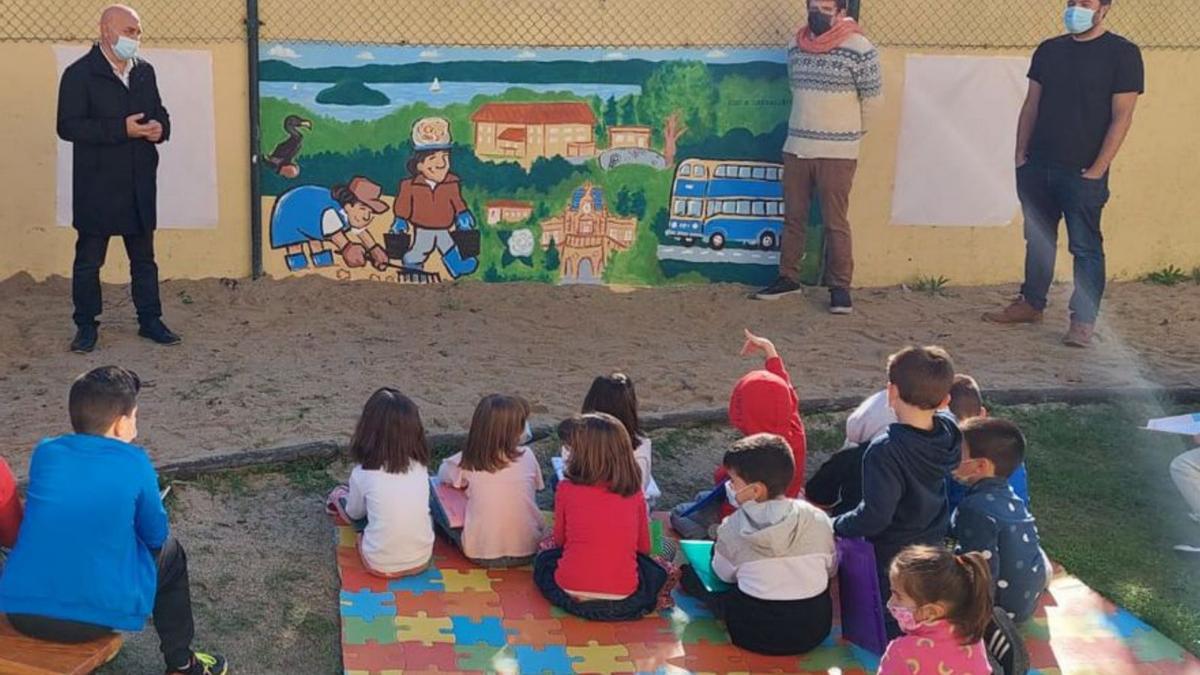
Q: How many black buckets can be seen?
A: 2